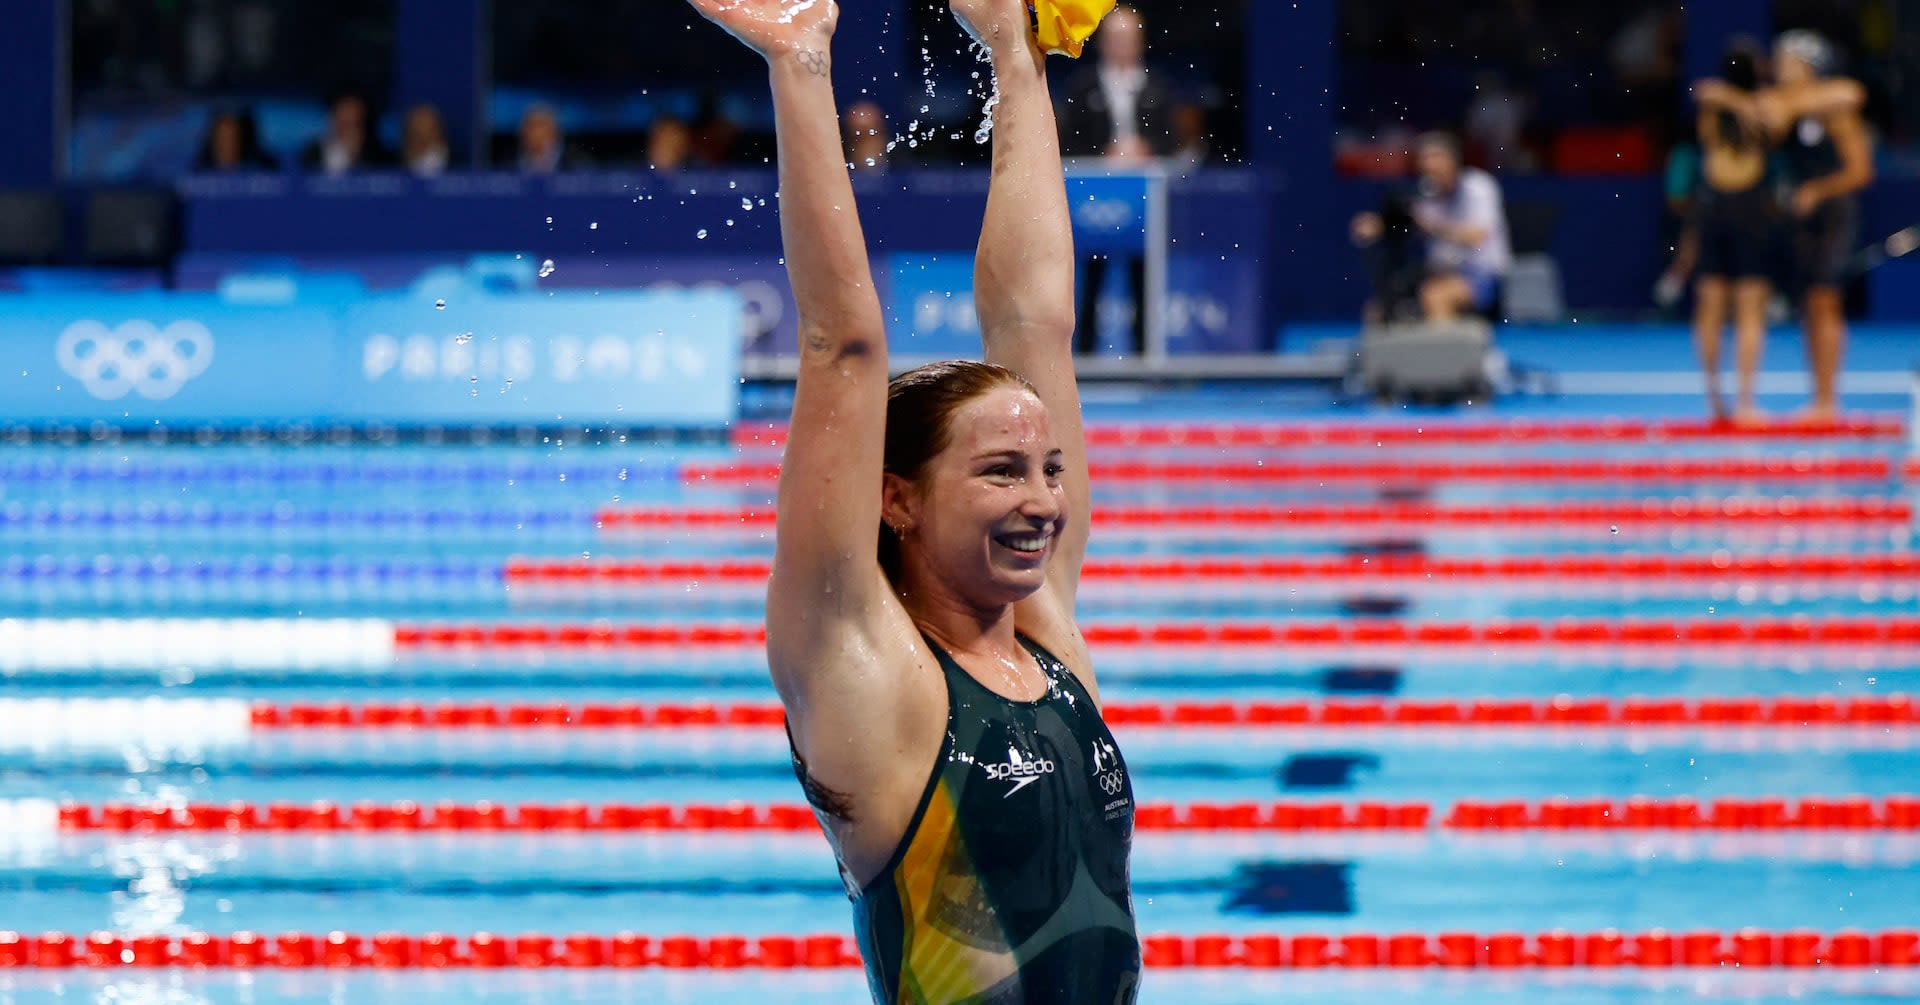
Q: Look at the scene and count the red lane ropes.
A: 8